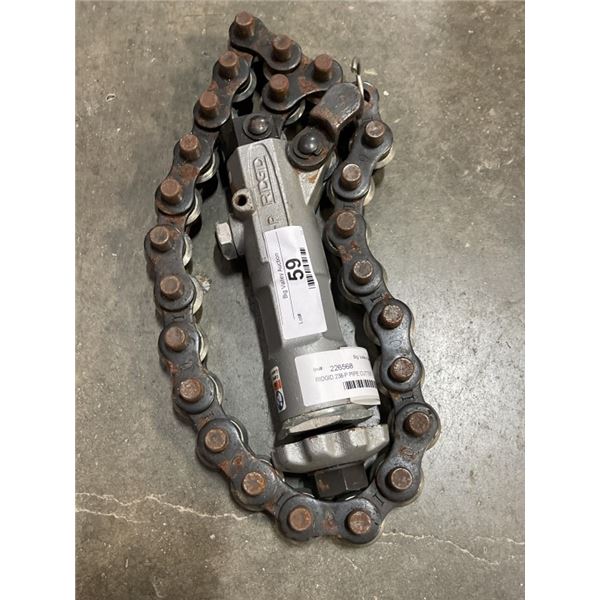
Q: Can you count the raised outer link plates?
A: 12